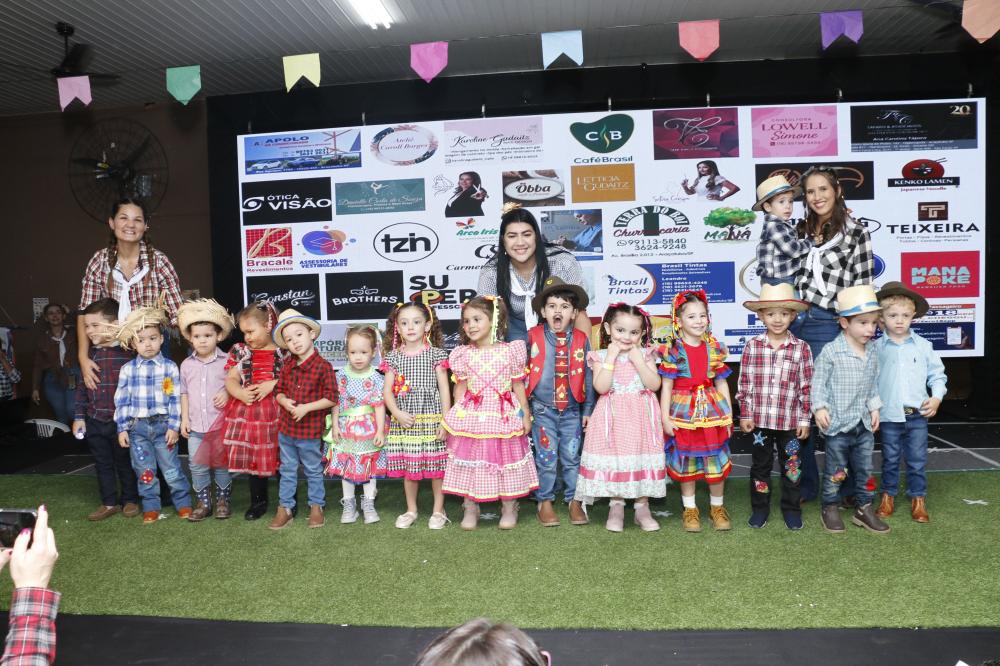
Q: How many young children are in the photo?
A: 15